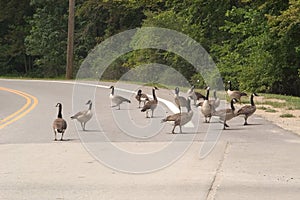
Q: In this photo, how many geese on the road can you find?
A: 13